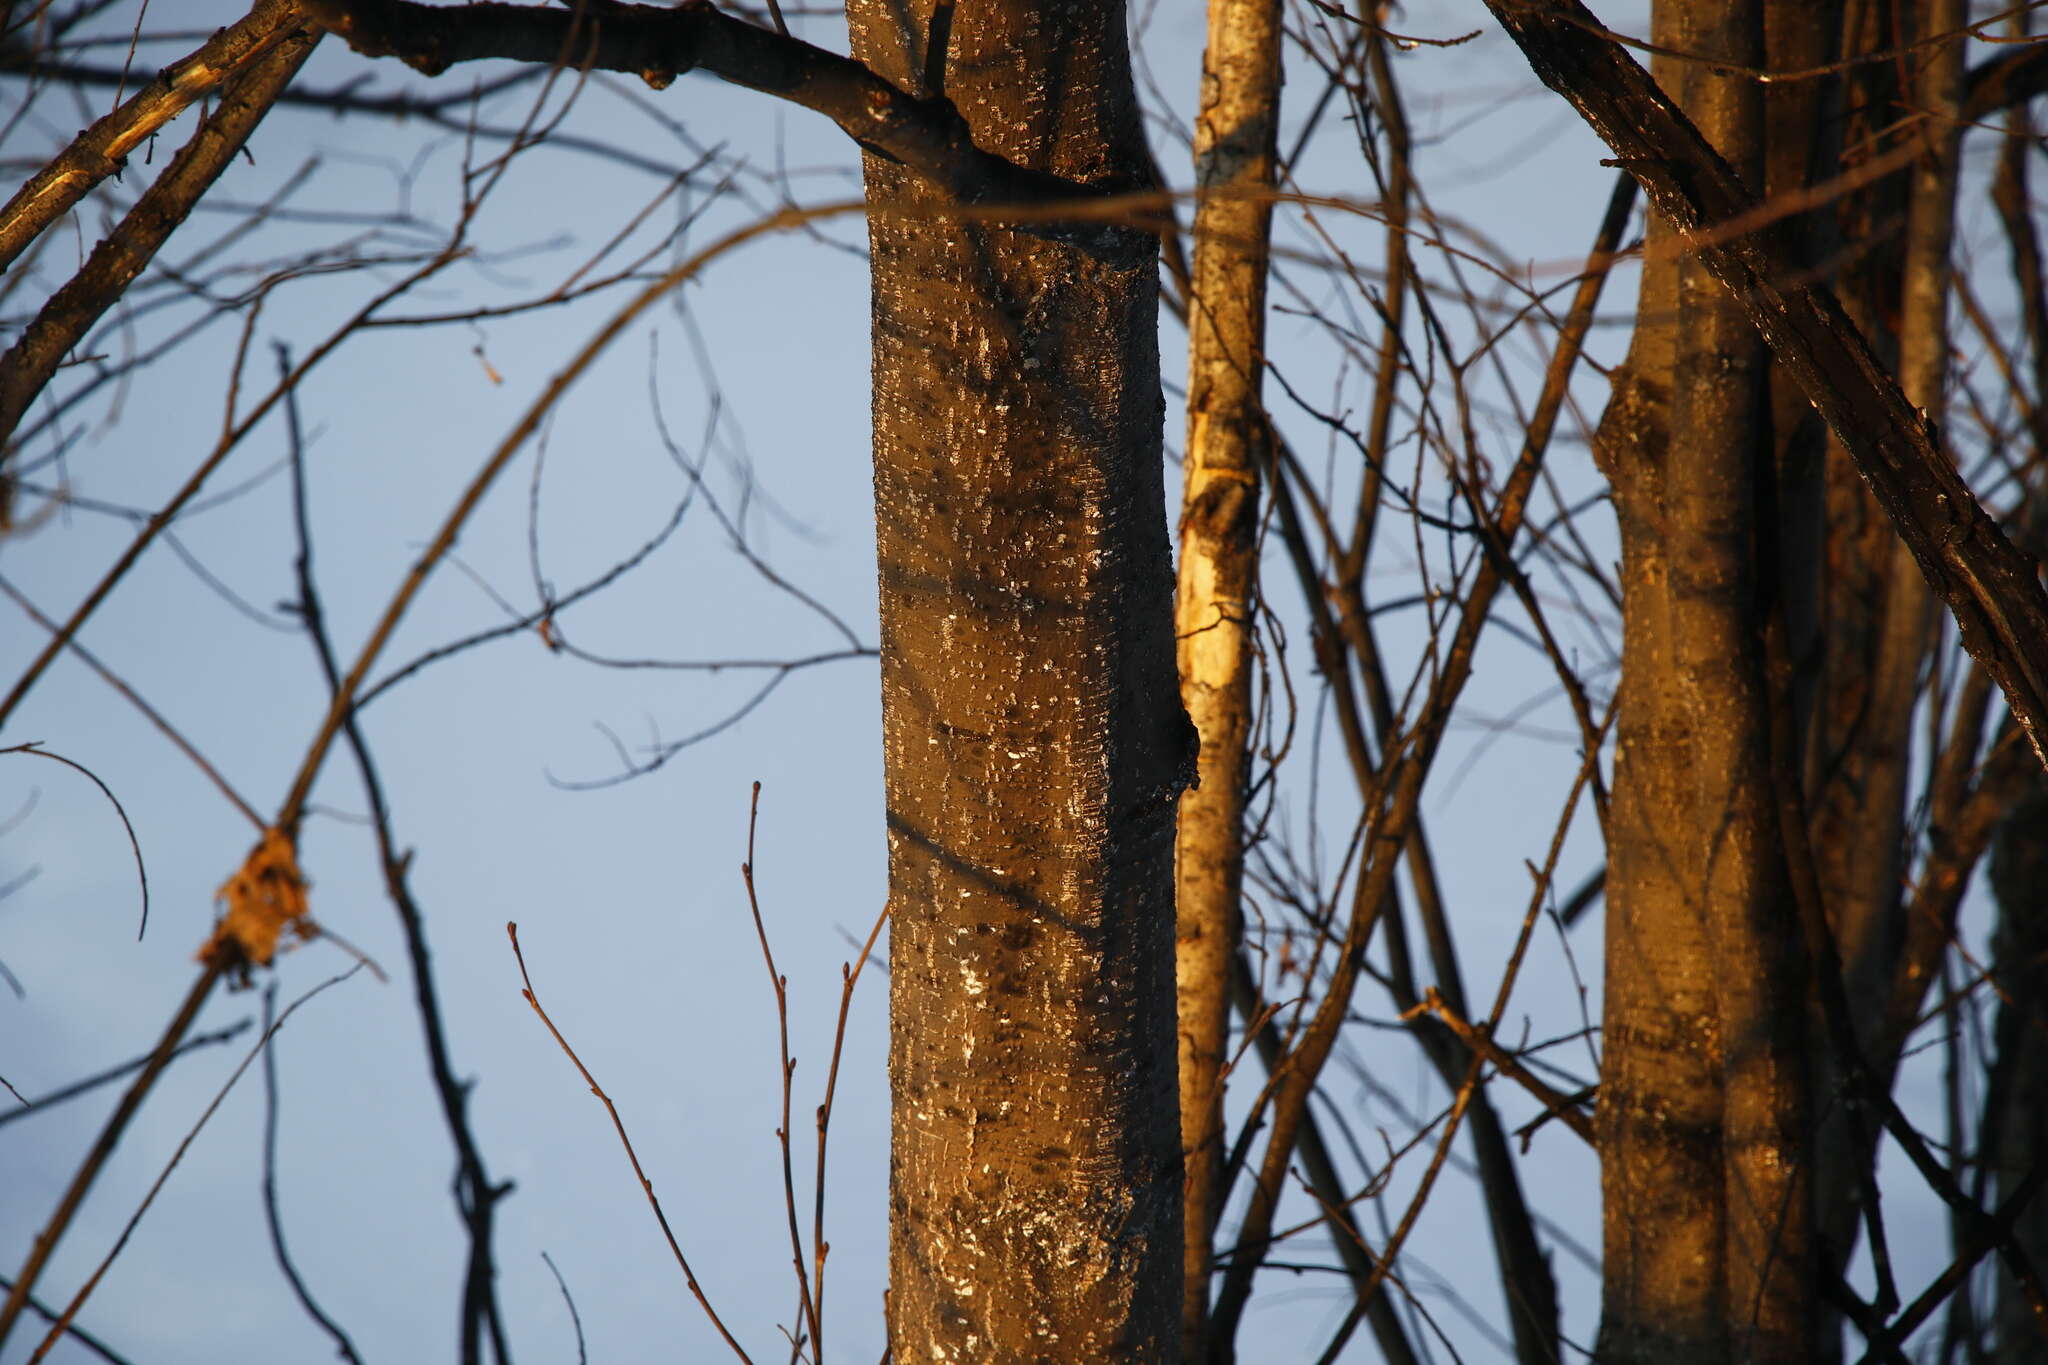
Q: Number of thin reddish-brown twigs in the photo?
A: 3